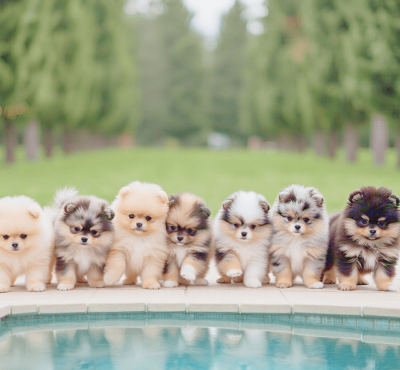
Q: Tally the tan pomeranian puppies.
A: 2